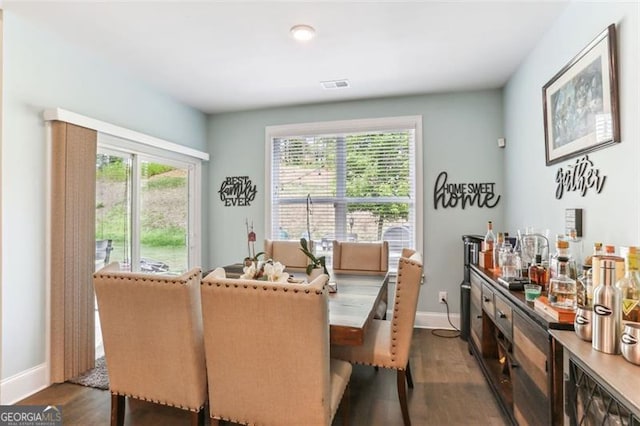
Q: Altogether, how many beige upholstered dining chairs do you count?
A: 5